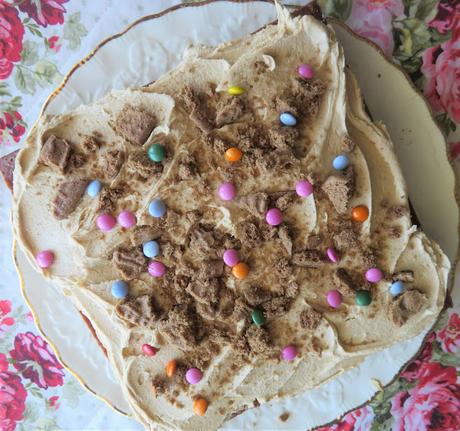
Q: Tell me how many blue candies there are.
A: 7